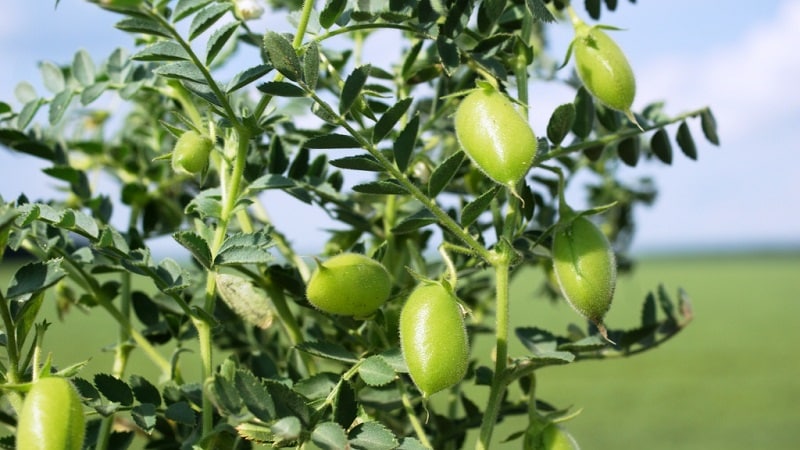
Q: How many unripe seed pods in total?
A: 8